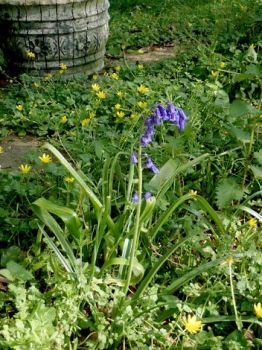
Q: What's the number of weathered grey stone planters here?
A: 1